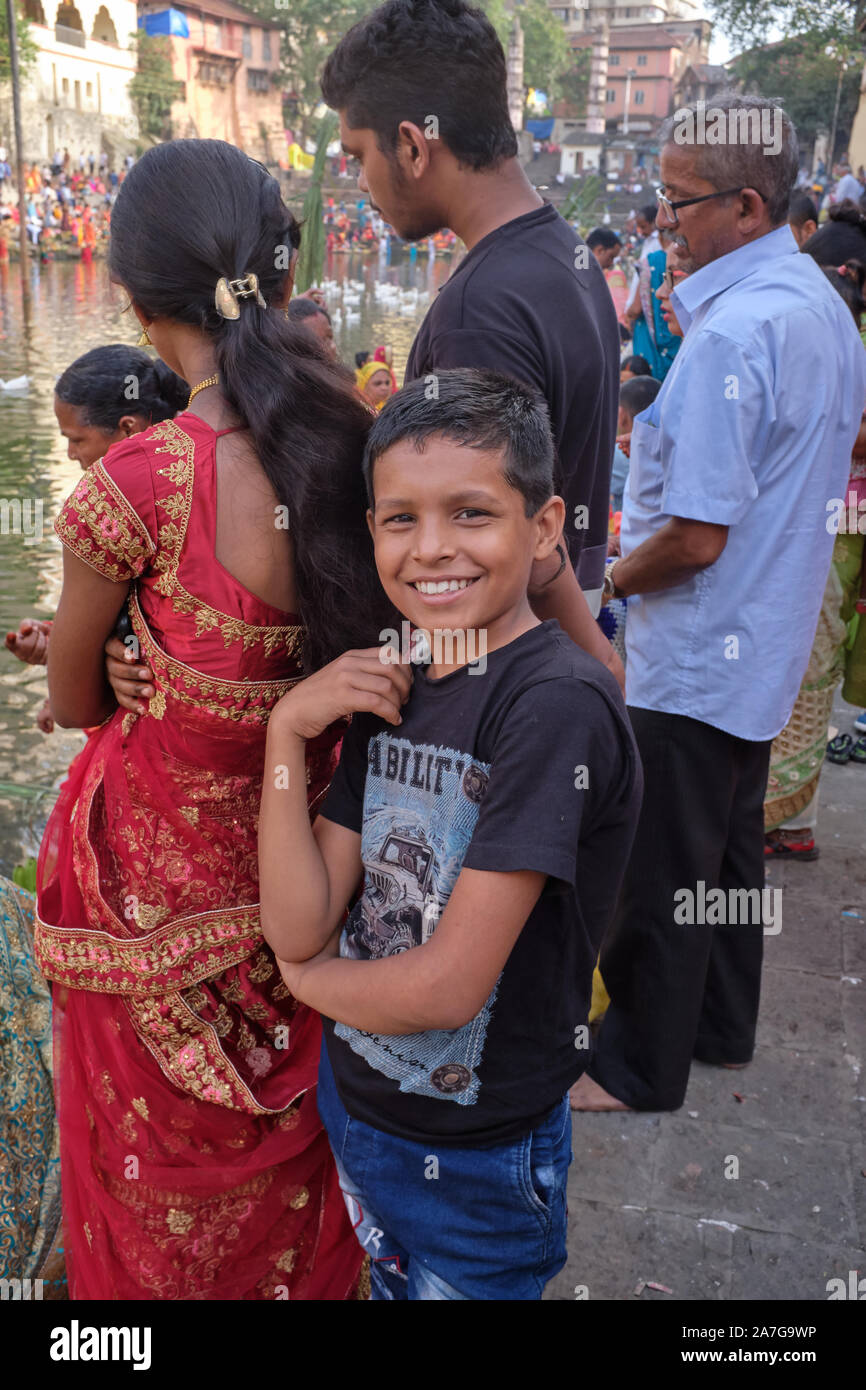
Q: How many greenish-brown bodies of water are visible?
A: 1